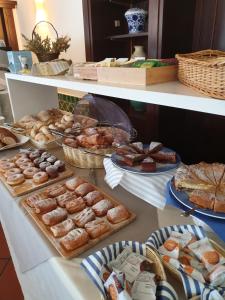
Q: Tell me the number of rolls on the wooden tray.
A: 15